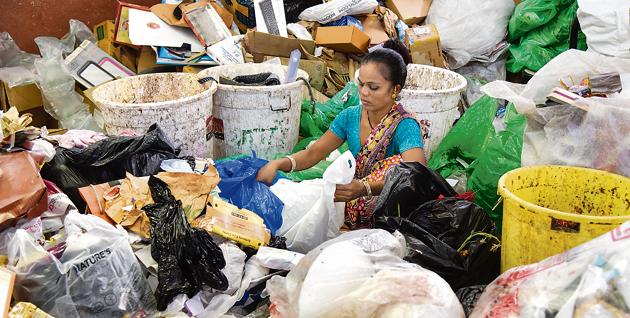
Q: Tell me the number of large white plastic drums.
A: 3